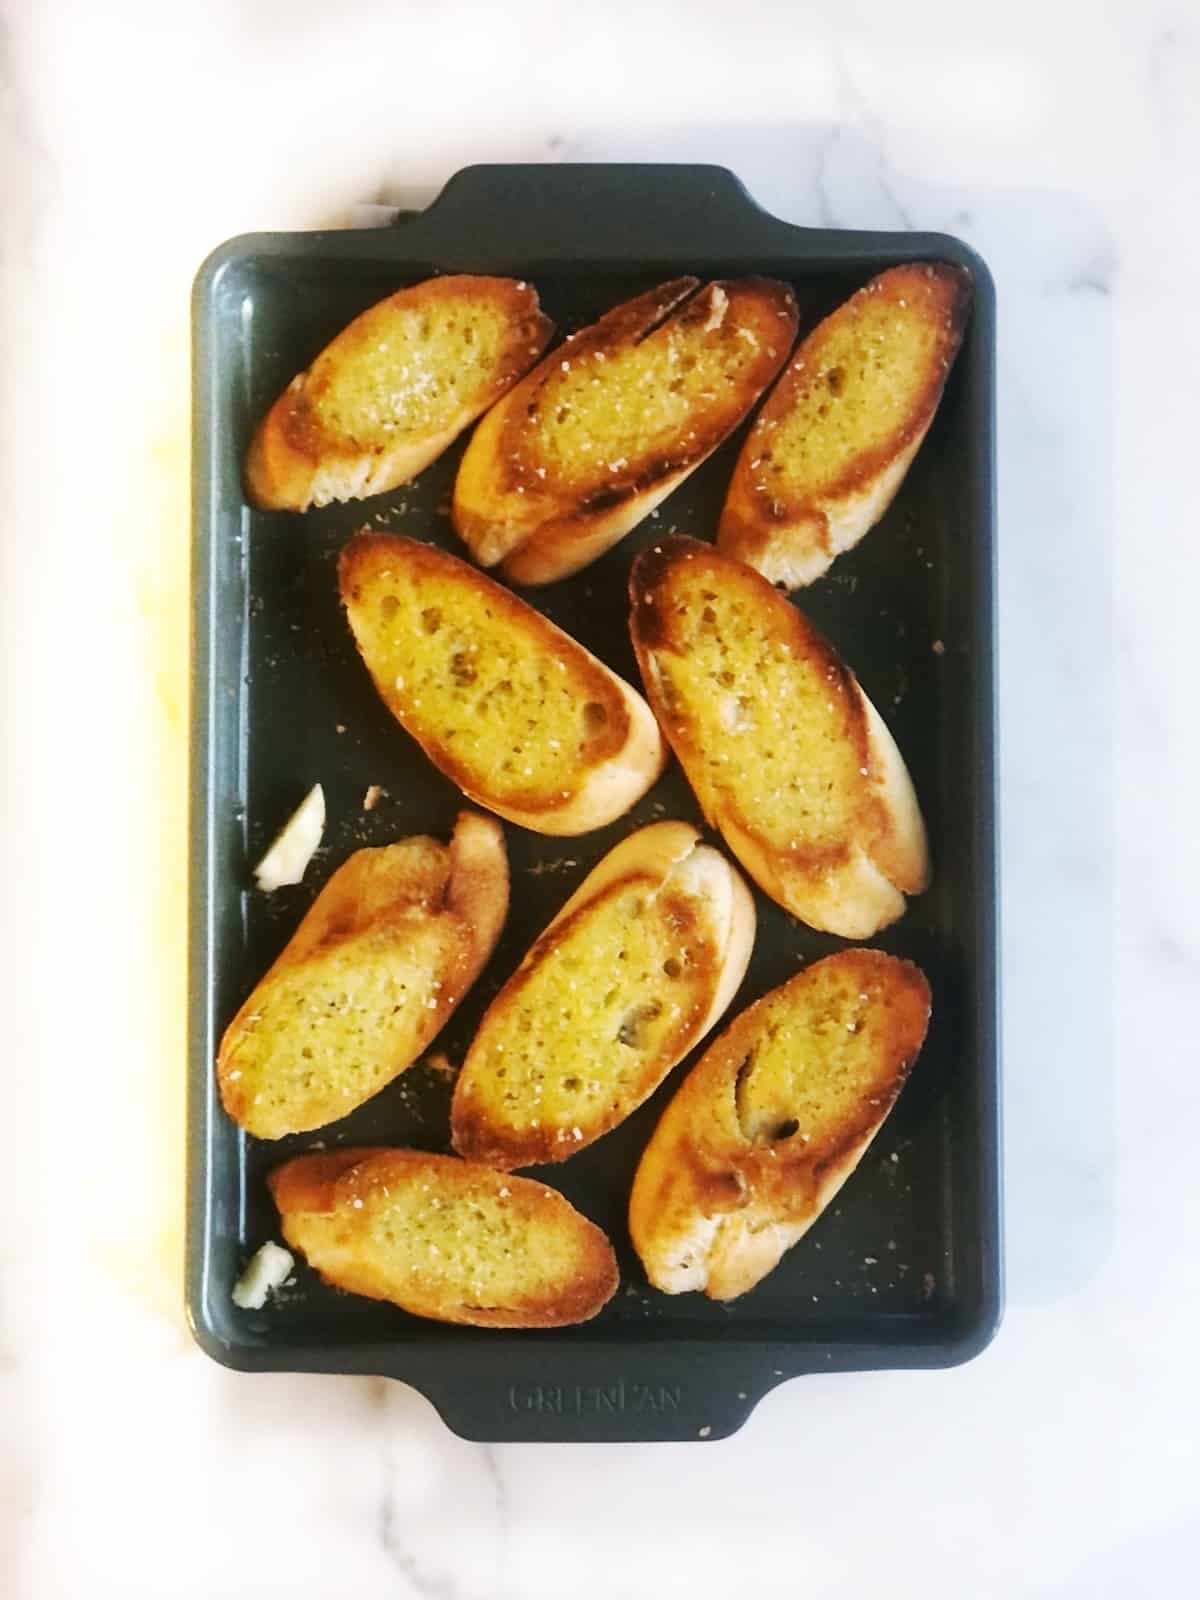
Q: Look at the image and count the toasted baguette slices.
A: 9